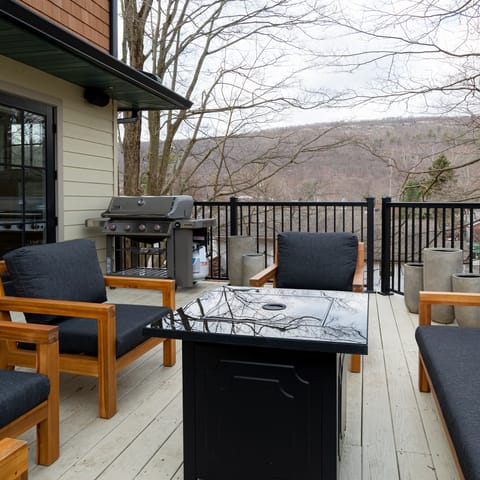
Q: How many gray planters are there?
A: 5